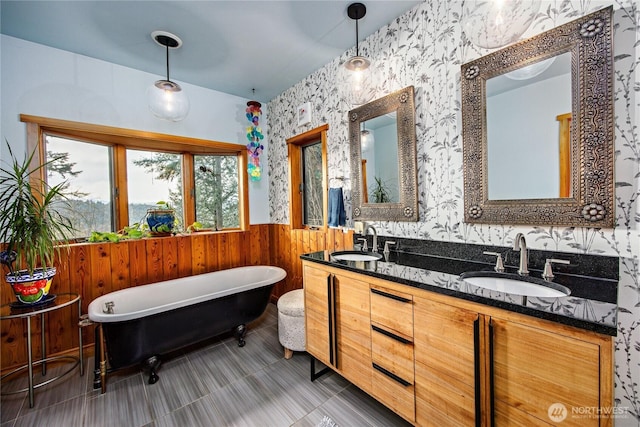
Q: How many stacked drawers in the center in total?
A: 3